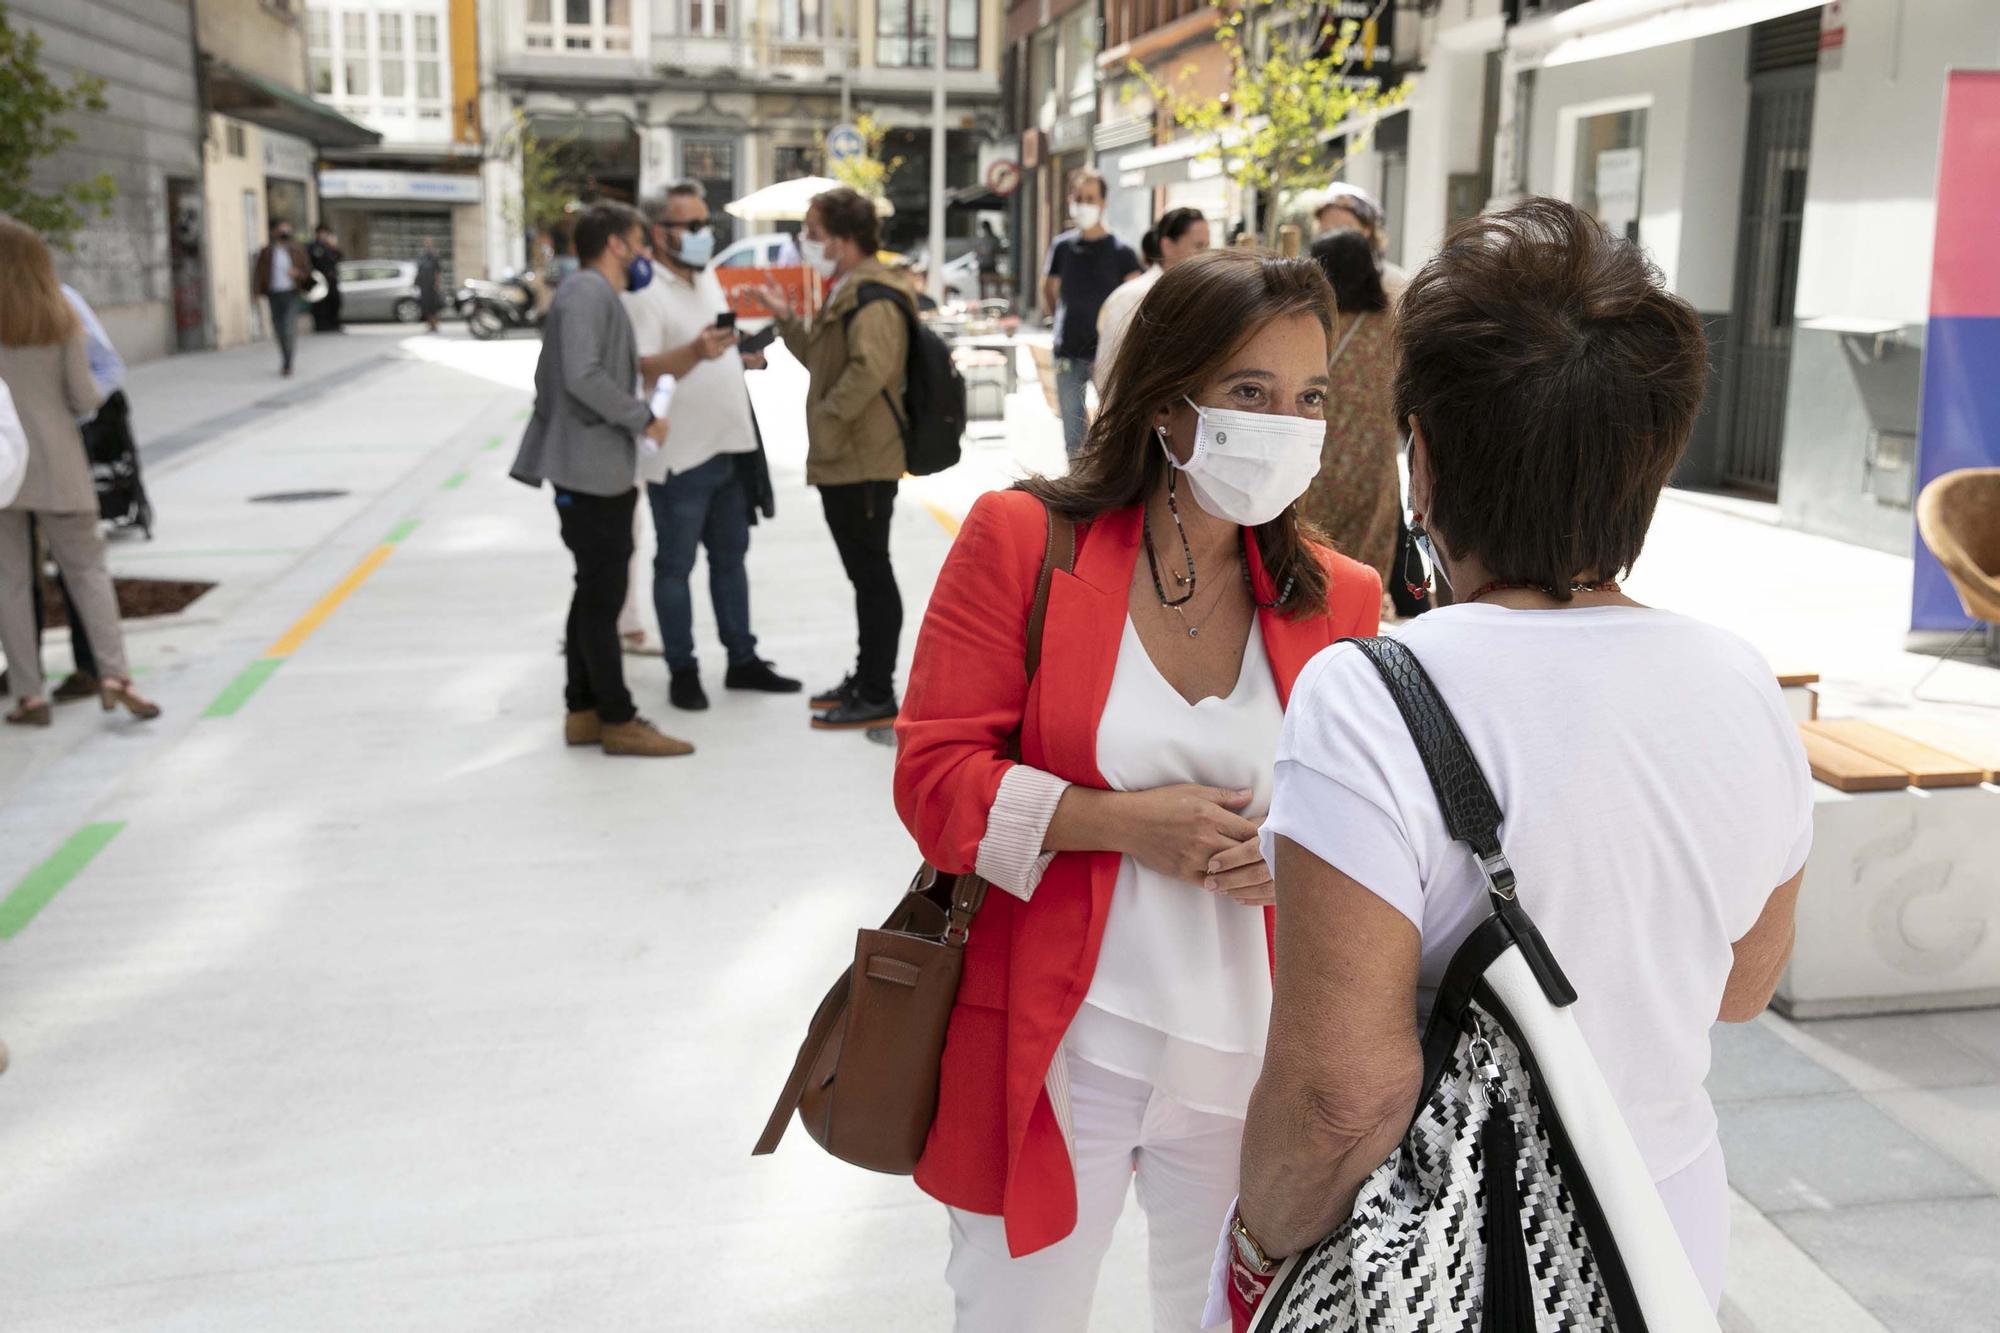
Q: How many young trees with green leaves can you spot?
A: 4